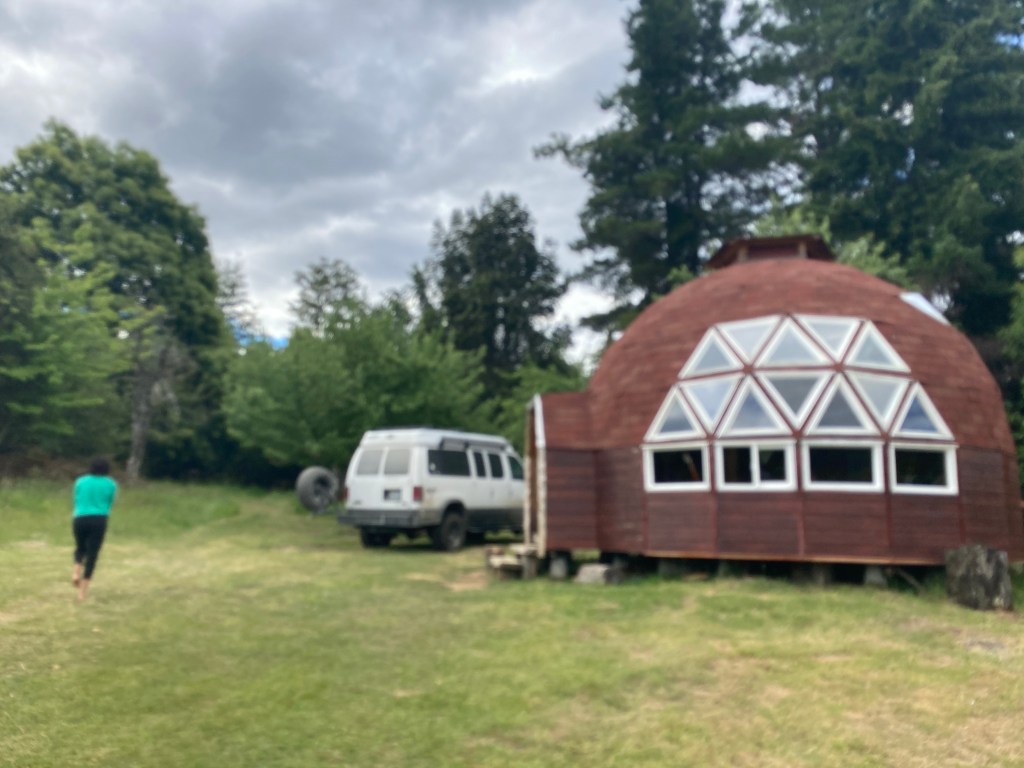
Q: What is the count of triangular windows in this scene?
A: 12